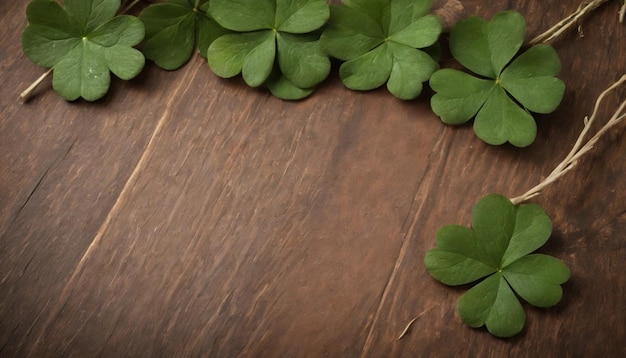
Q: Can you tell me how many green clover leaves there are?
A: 6